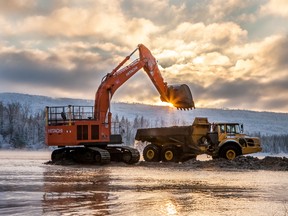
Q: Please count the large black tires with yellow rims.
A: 3